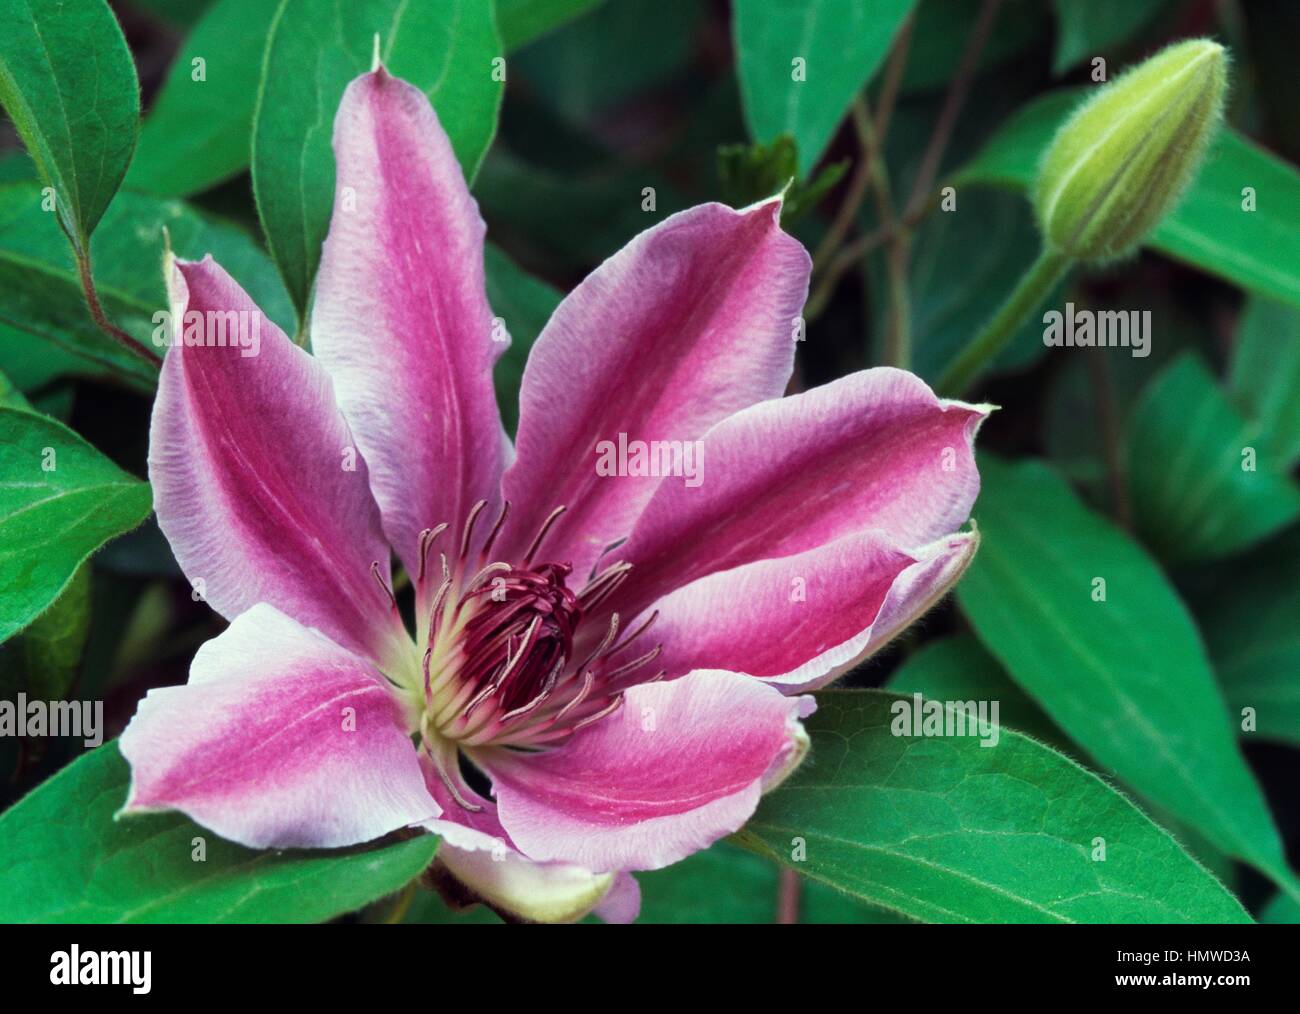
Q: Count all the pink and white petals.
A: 8